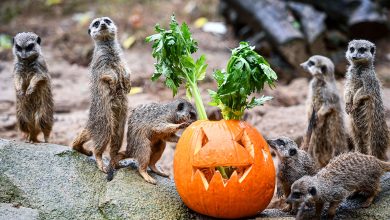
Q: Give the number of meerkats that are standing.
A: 4